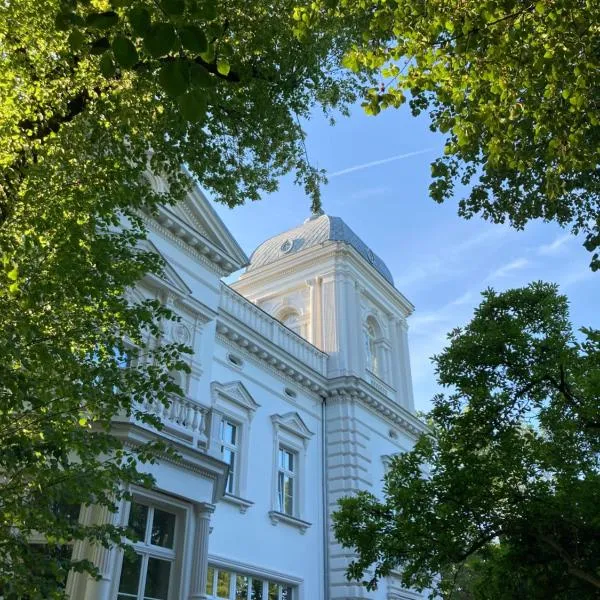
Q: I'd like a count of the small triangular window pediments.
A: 2